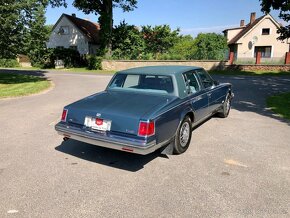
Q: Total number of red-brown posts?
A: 3